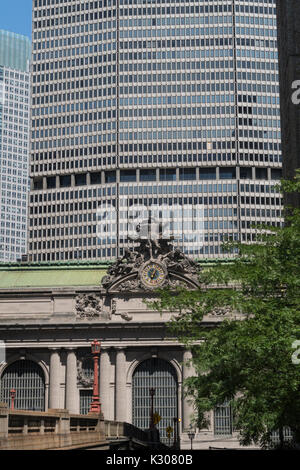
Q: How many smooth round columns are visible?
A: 5